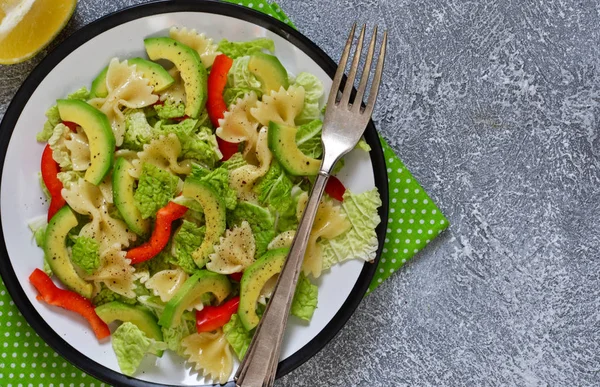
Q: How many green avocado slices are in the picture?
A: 11